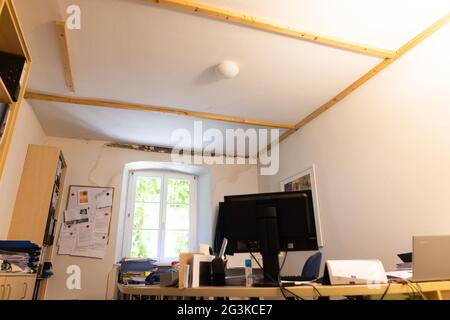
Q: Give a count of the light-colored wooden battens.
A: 4